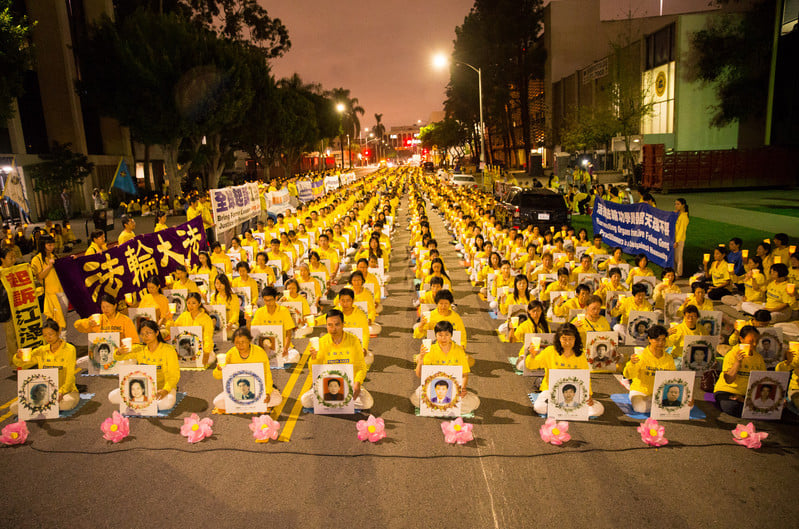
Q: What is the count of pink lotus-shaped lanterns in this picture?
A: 9